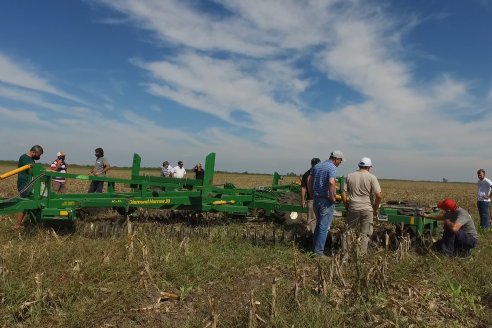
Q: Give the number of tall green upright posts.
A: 2